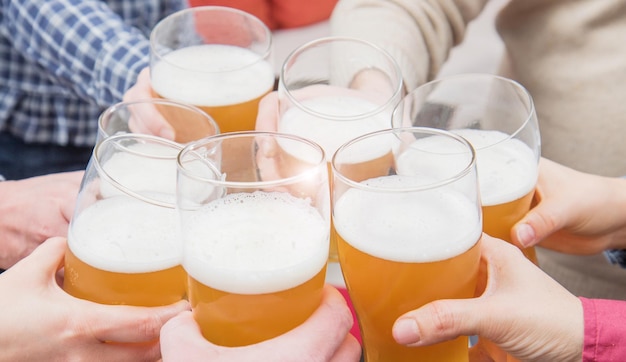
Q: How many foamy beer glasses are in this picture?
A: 7